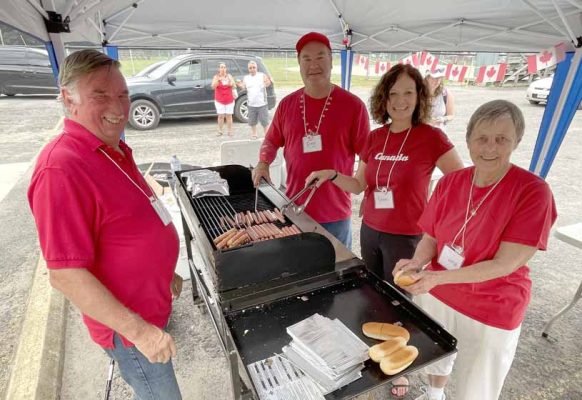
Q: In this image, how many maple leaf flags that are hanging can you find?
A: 7